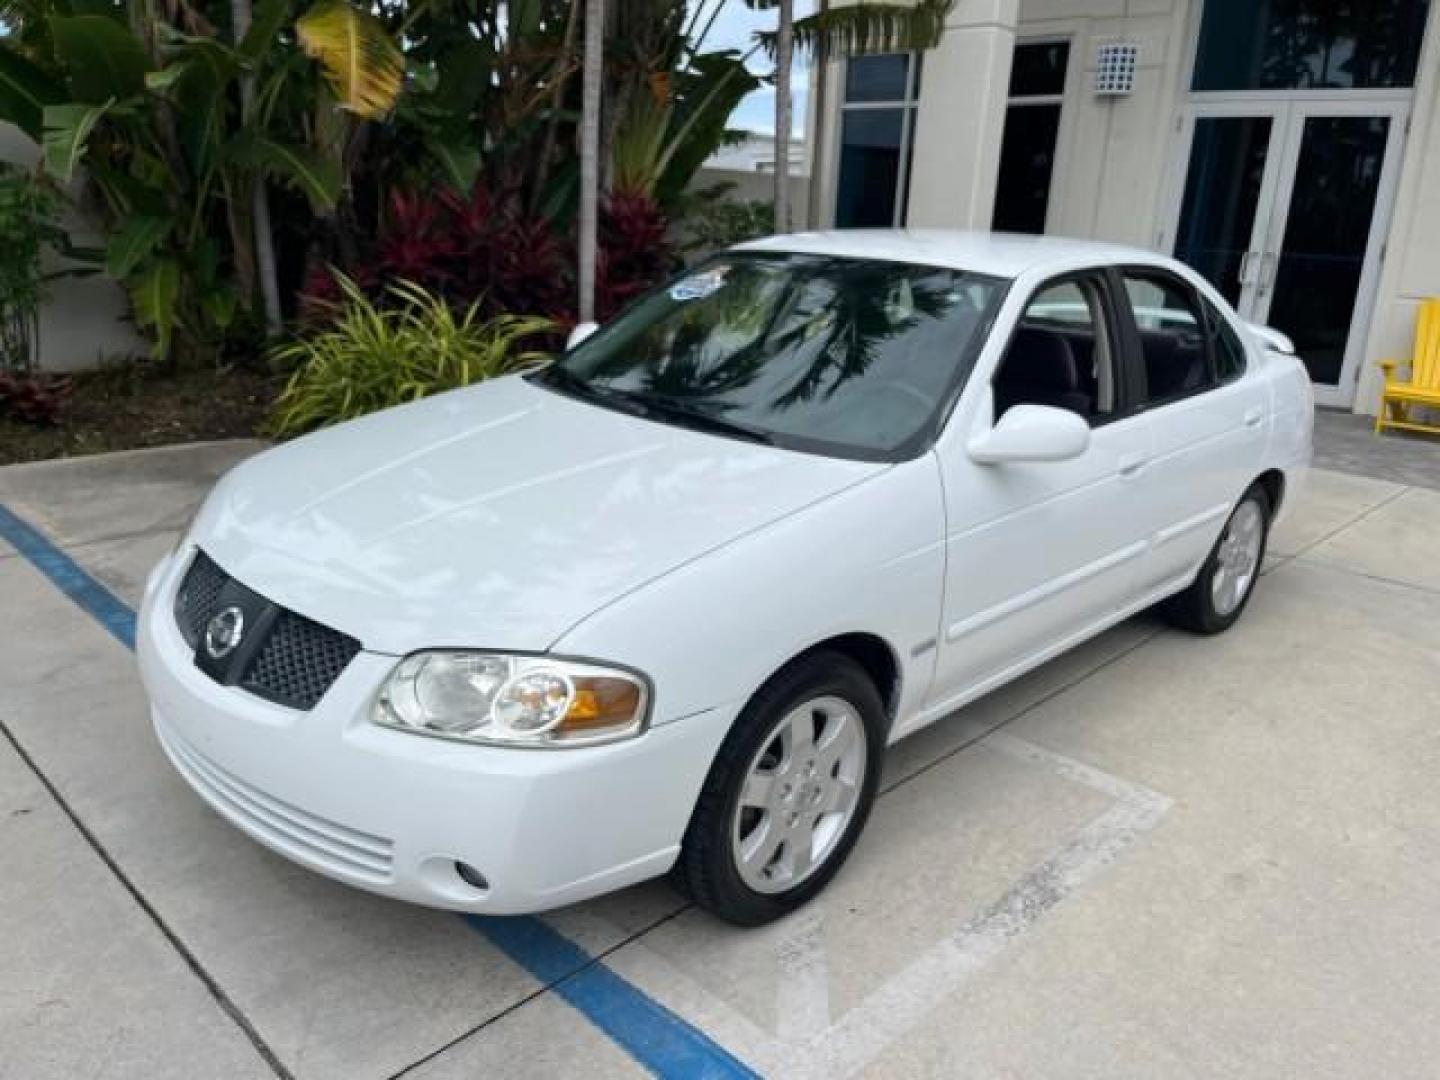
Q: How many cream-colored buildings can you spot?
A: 1